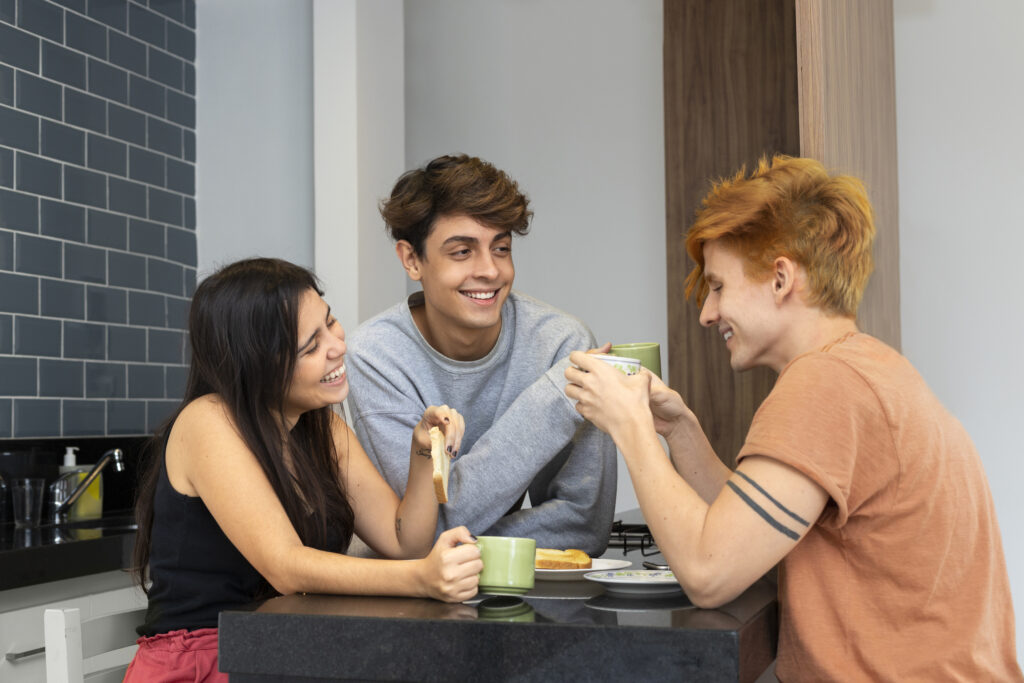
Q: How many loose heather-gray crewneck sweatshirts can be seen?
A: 1